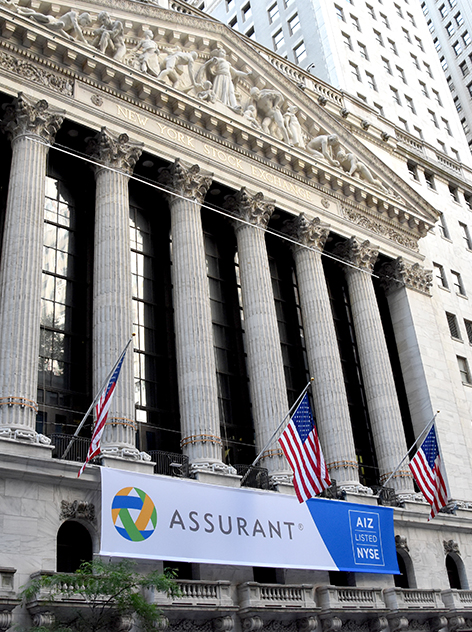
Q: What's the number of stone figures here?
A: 11